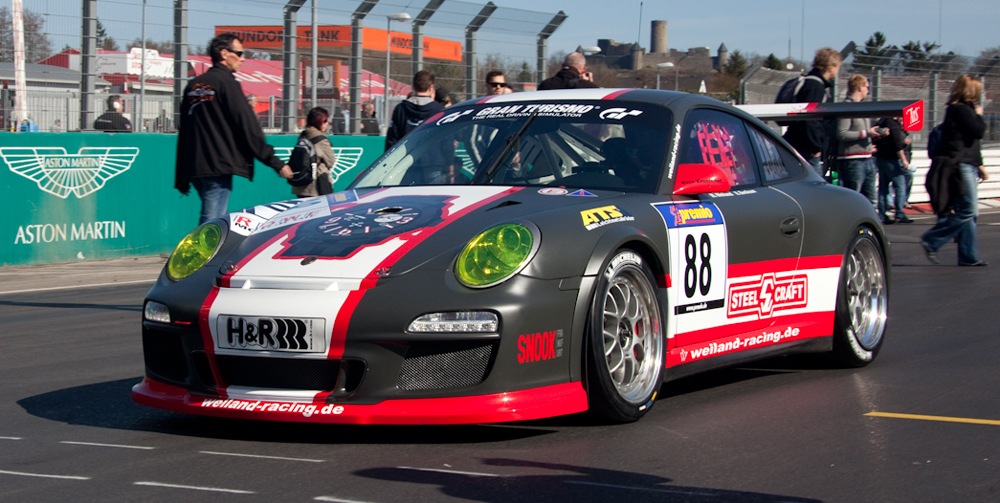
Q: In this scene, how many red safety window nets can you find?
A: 1